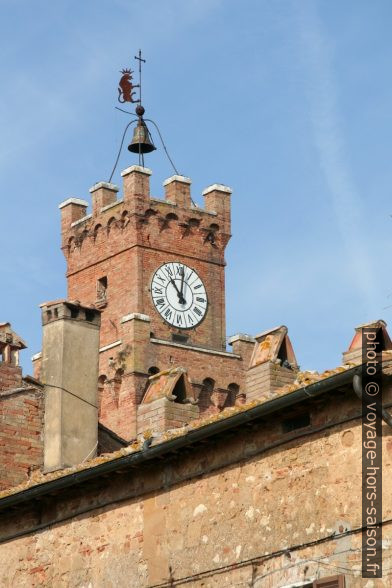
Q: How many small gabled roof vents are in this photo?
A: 3